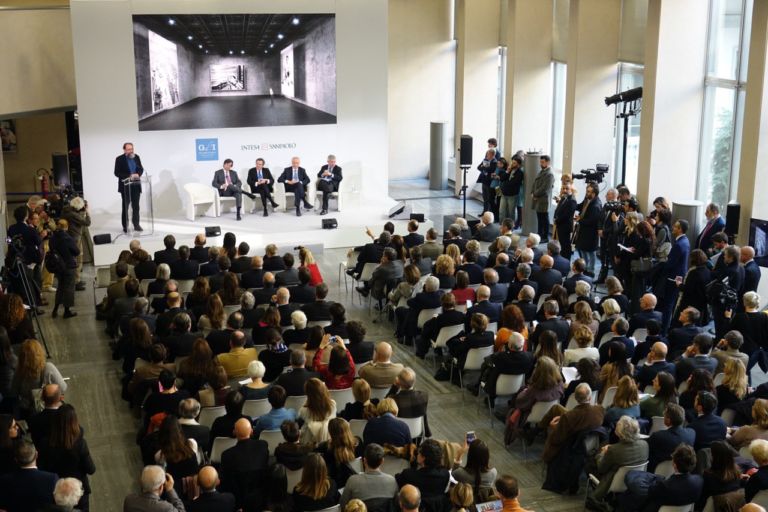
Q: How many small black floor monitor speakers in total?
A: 4